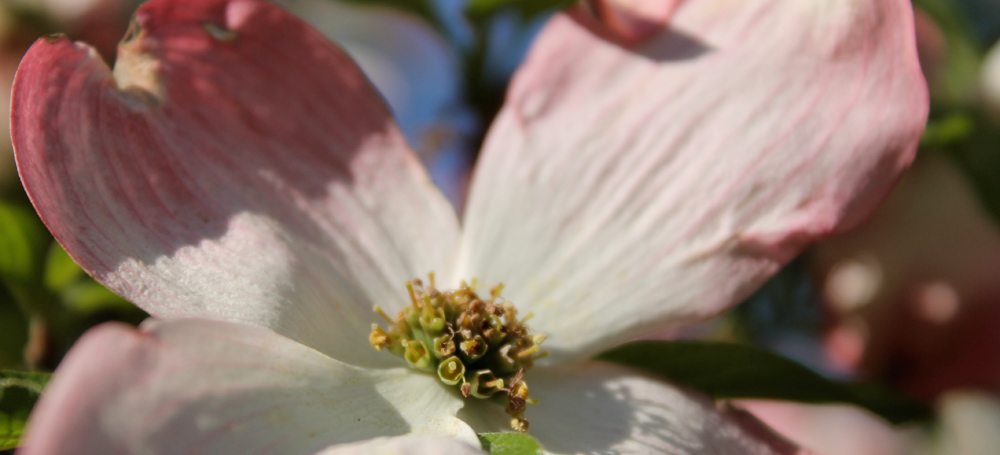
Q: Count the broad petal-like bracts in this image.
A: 4